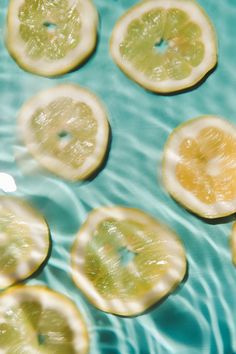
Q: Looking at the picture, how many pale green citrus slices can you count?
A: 6